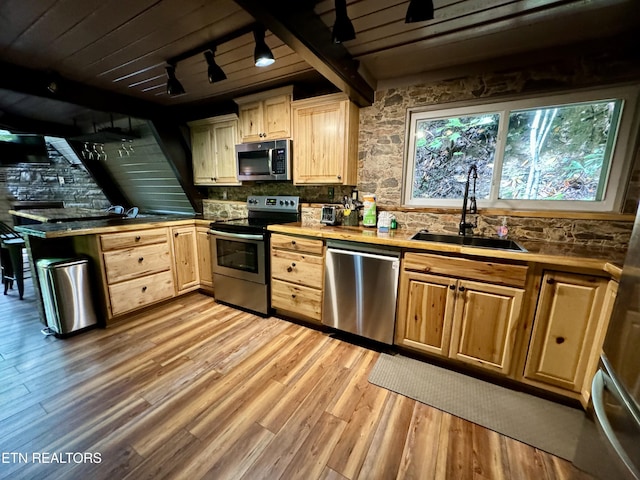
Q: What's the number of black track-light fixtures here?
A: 5